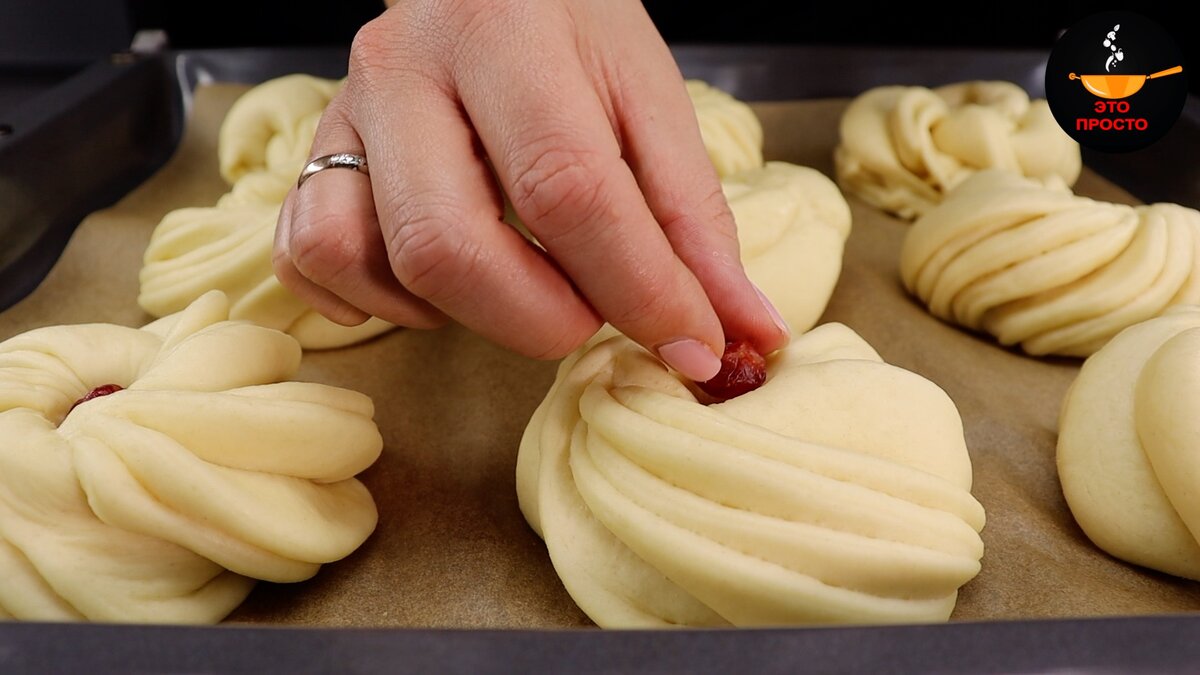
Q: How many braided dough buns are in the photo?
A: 9